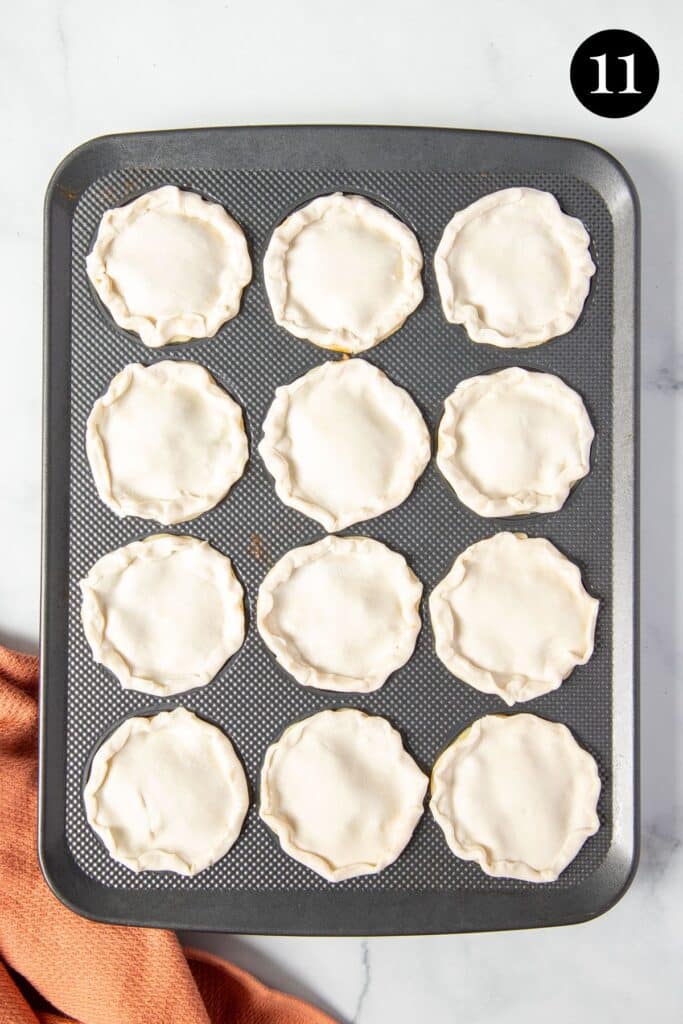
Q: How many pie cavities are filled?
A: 12